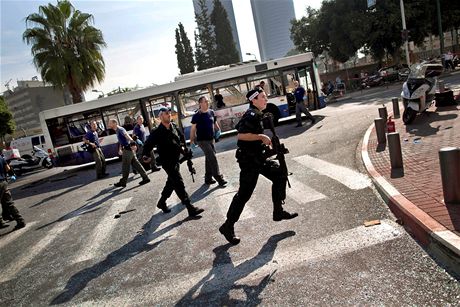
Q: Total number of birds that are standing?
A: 0